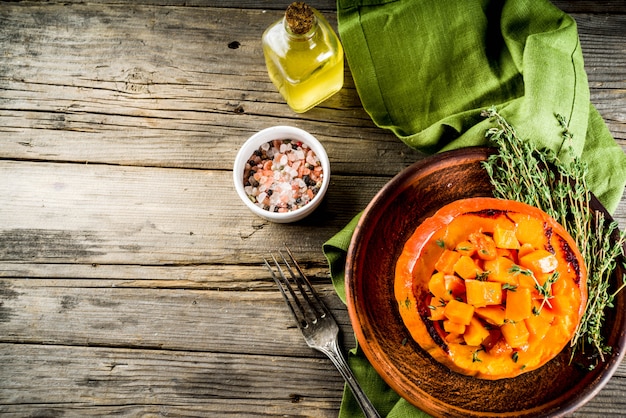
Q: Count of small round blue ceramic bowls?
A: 0